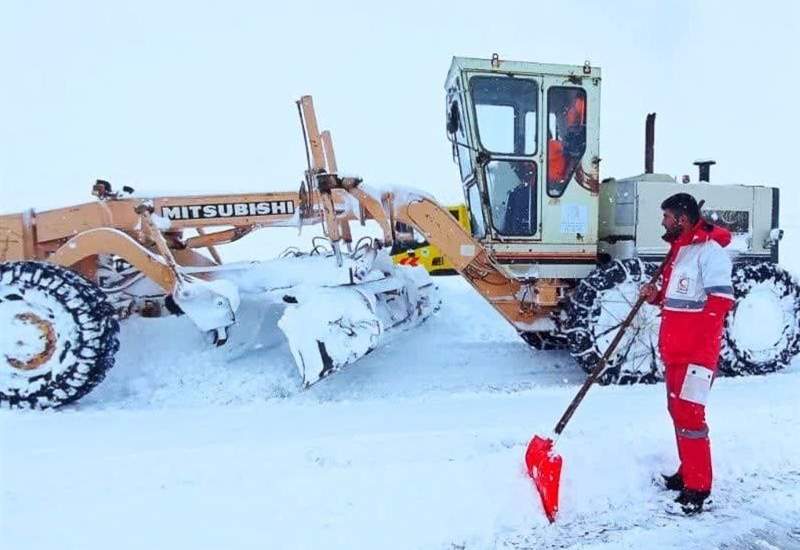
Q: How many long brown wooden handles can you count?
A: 1